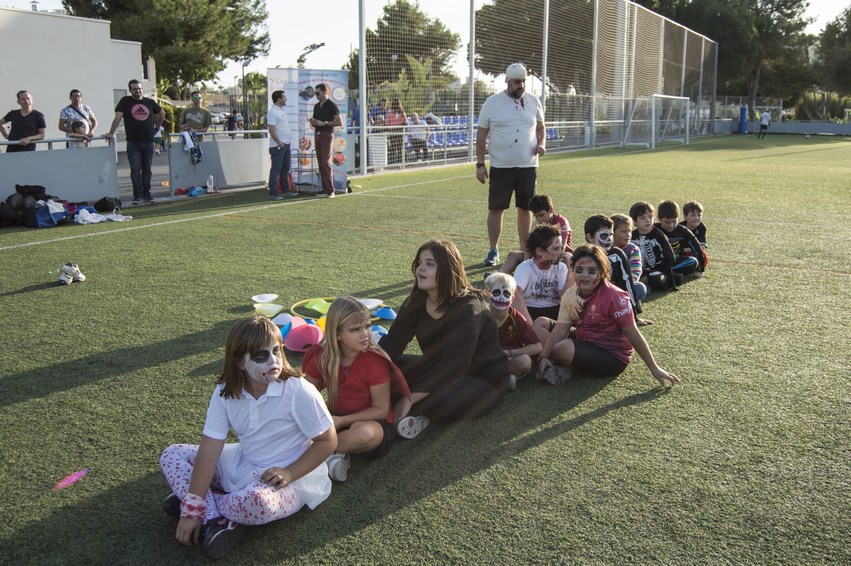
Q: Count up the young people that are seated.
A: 12